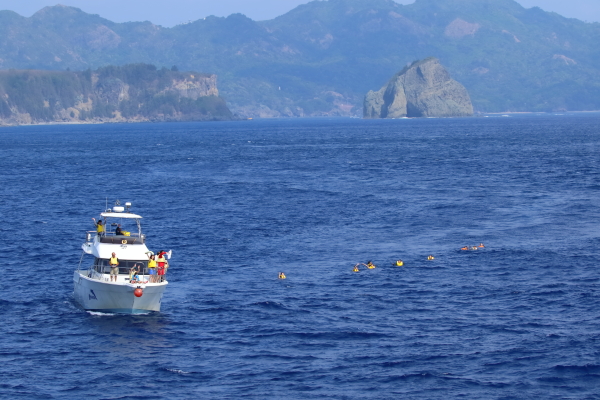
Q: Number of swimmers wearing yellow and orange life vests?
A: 8